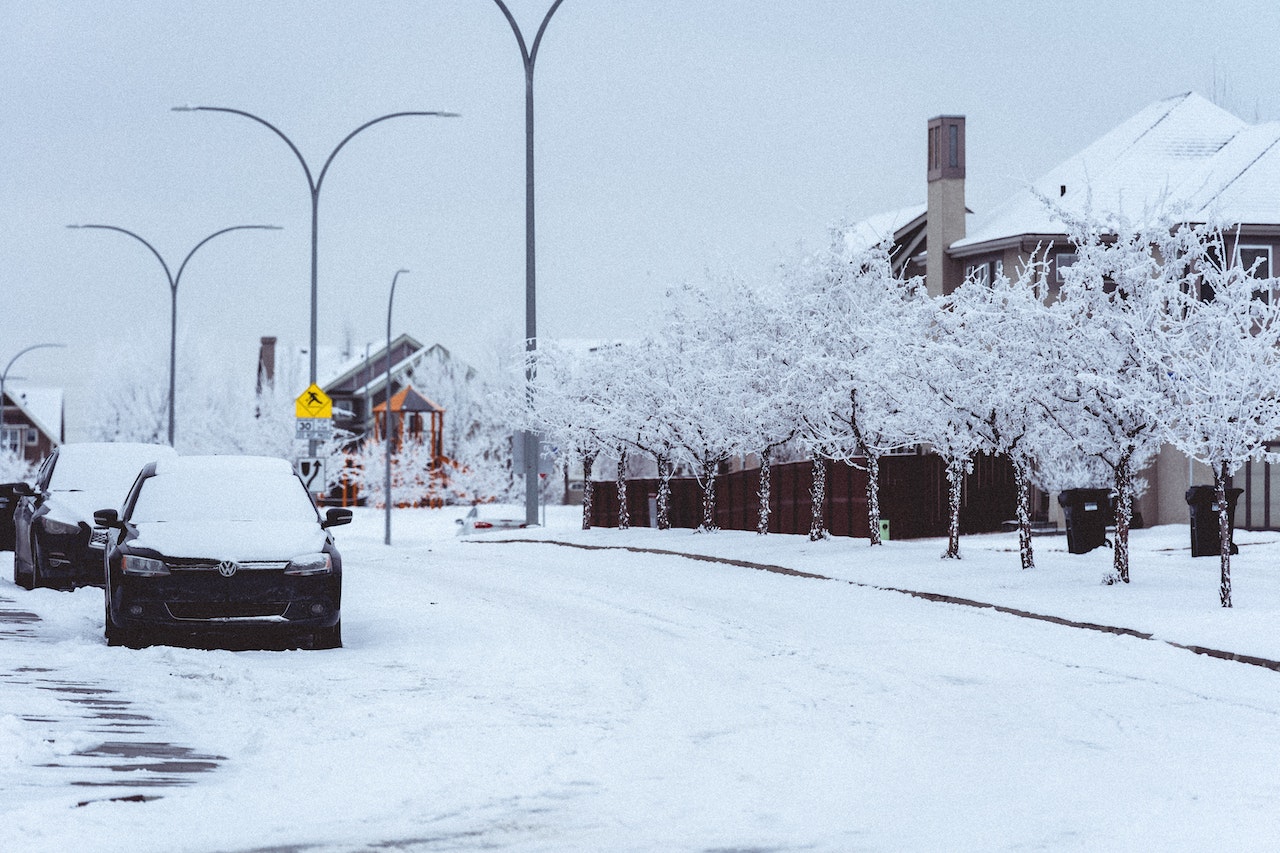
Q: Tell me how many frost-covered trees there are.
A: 11